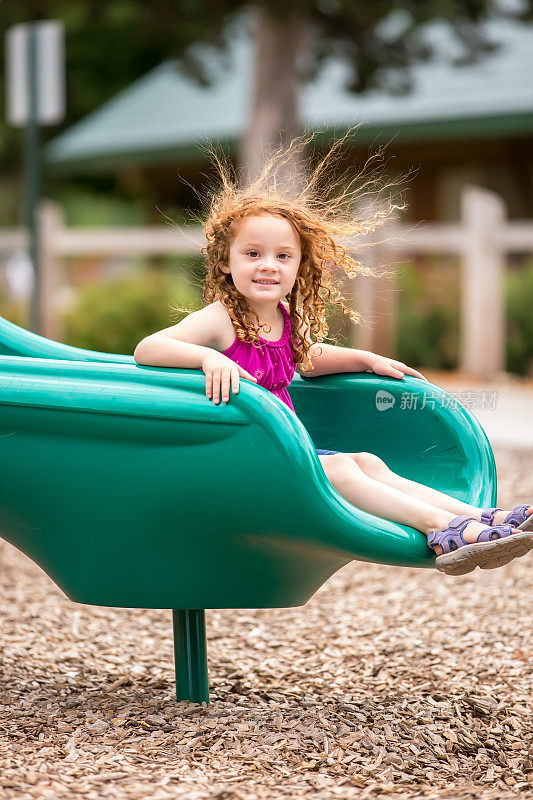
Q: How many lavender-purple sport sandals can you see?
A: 2